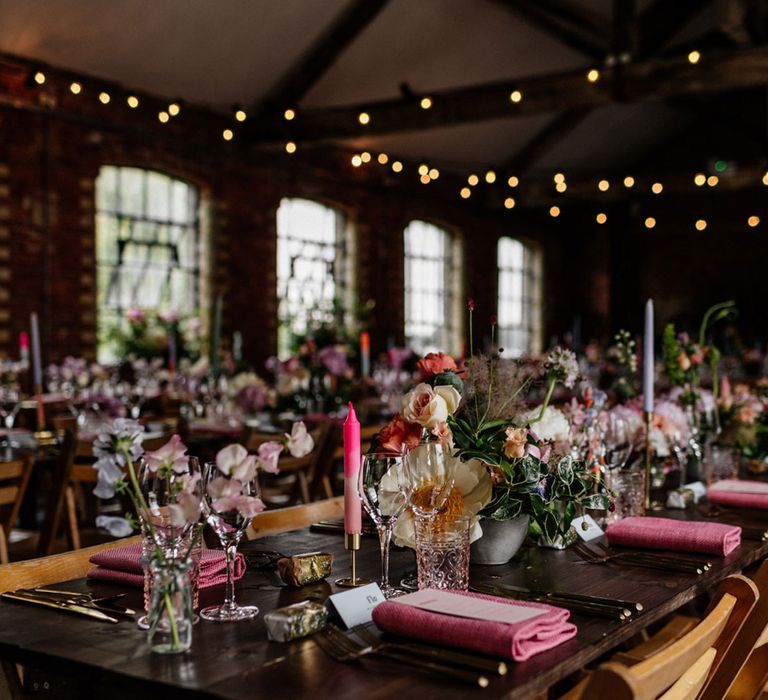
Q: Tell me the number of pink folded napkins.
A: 4